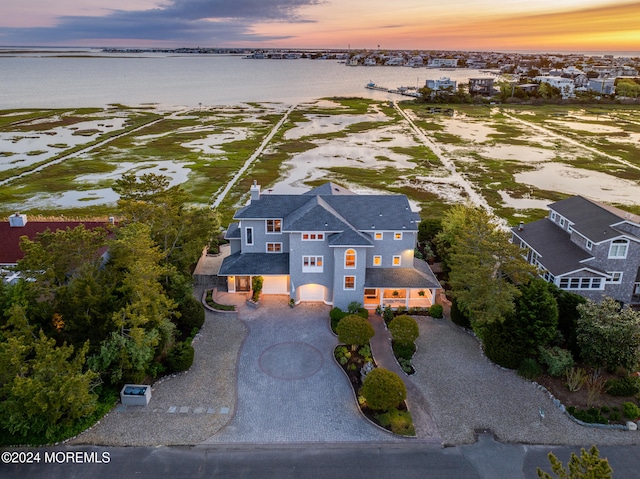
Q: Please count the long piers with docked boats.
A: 1